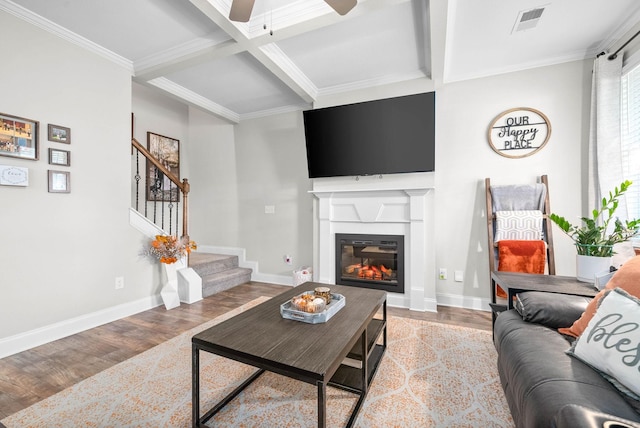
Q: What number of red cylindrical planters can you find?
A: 0